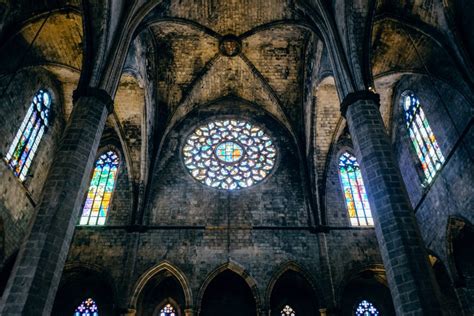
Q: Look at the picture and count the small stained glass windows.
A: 4